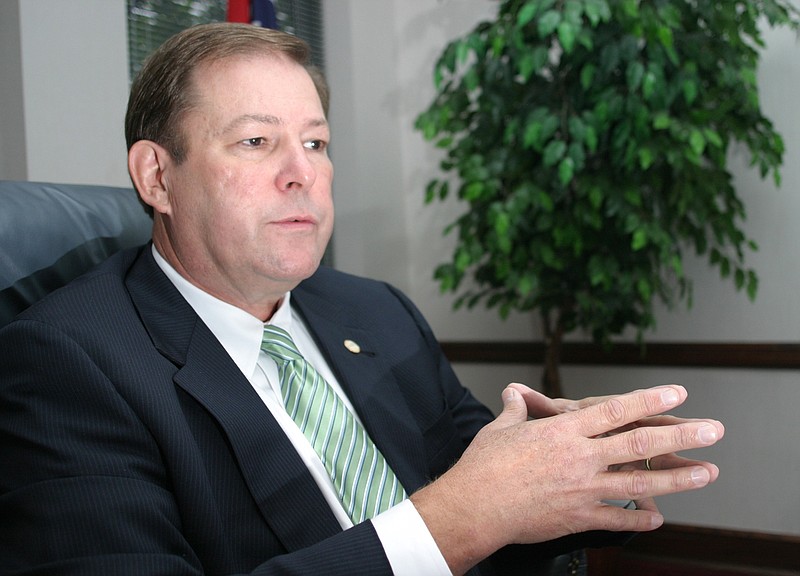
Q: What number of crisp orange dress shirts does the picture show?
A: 0